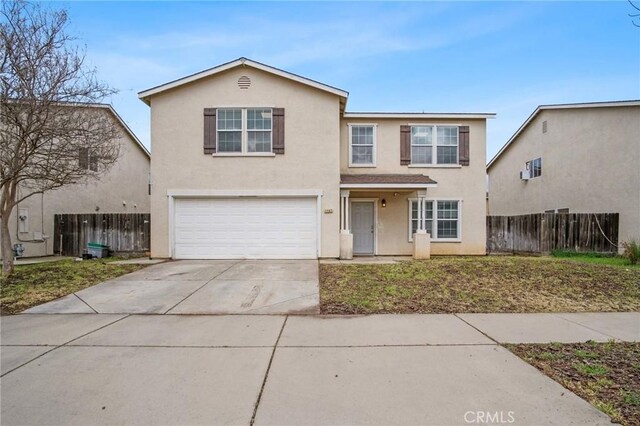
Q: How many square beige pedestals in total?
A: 2